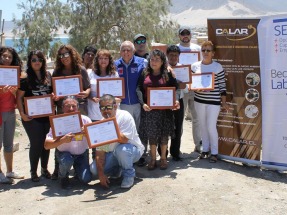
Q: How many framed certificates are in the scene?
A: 10